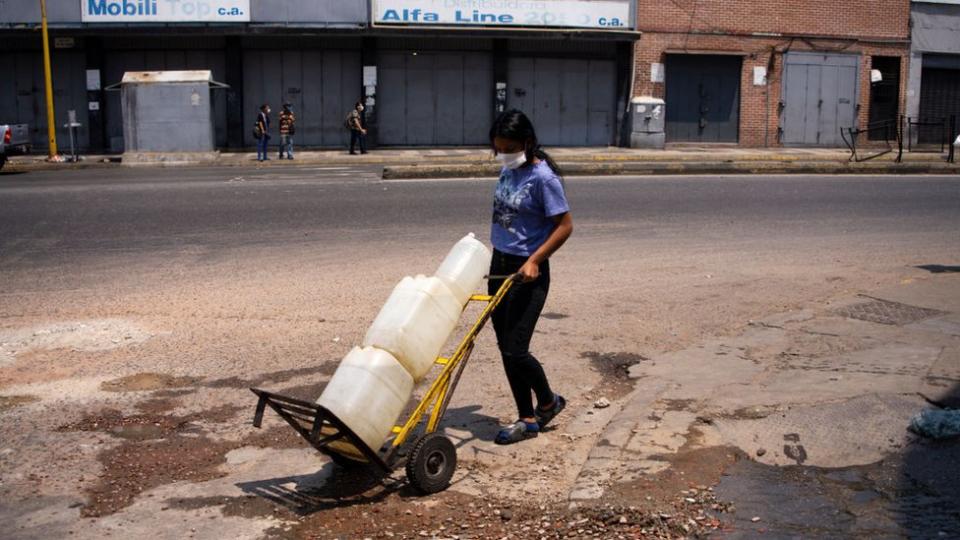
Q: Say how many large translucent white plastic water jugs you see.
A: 3